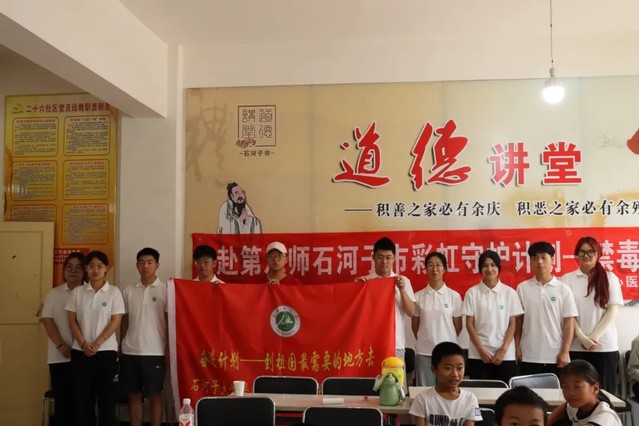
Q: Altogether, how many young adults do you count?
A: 10